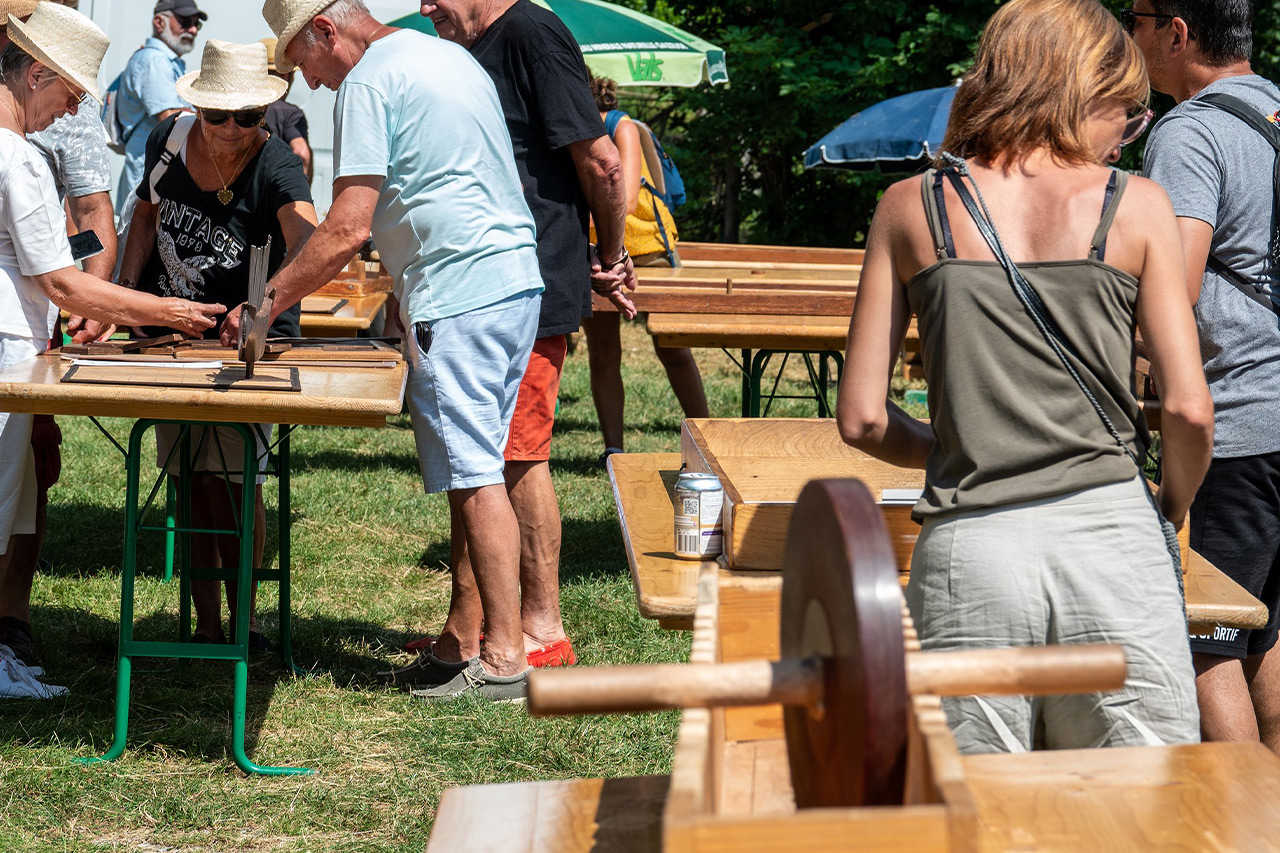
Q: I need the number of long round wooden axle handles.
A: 2